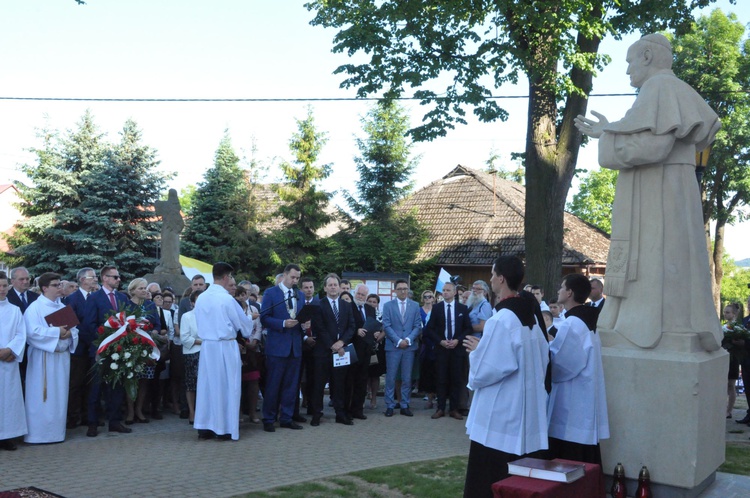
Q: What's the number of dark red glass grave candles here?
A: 2